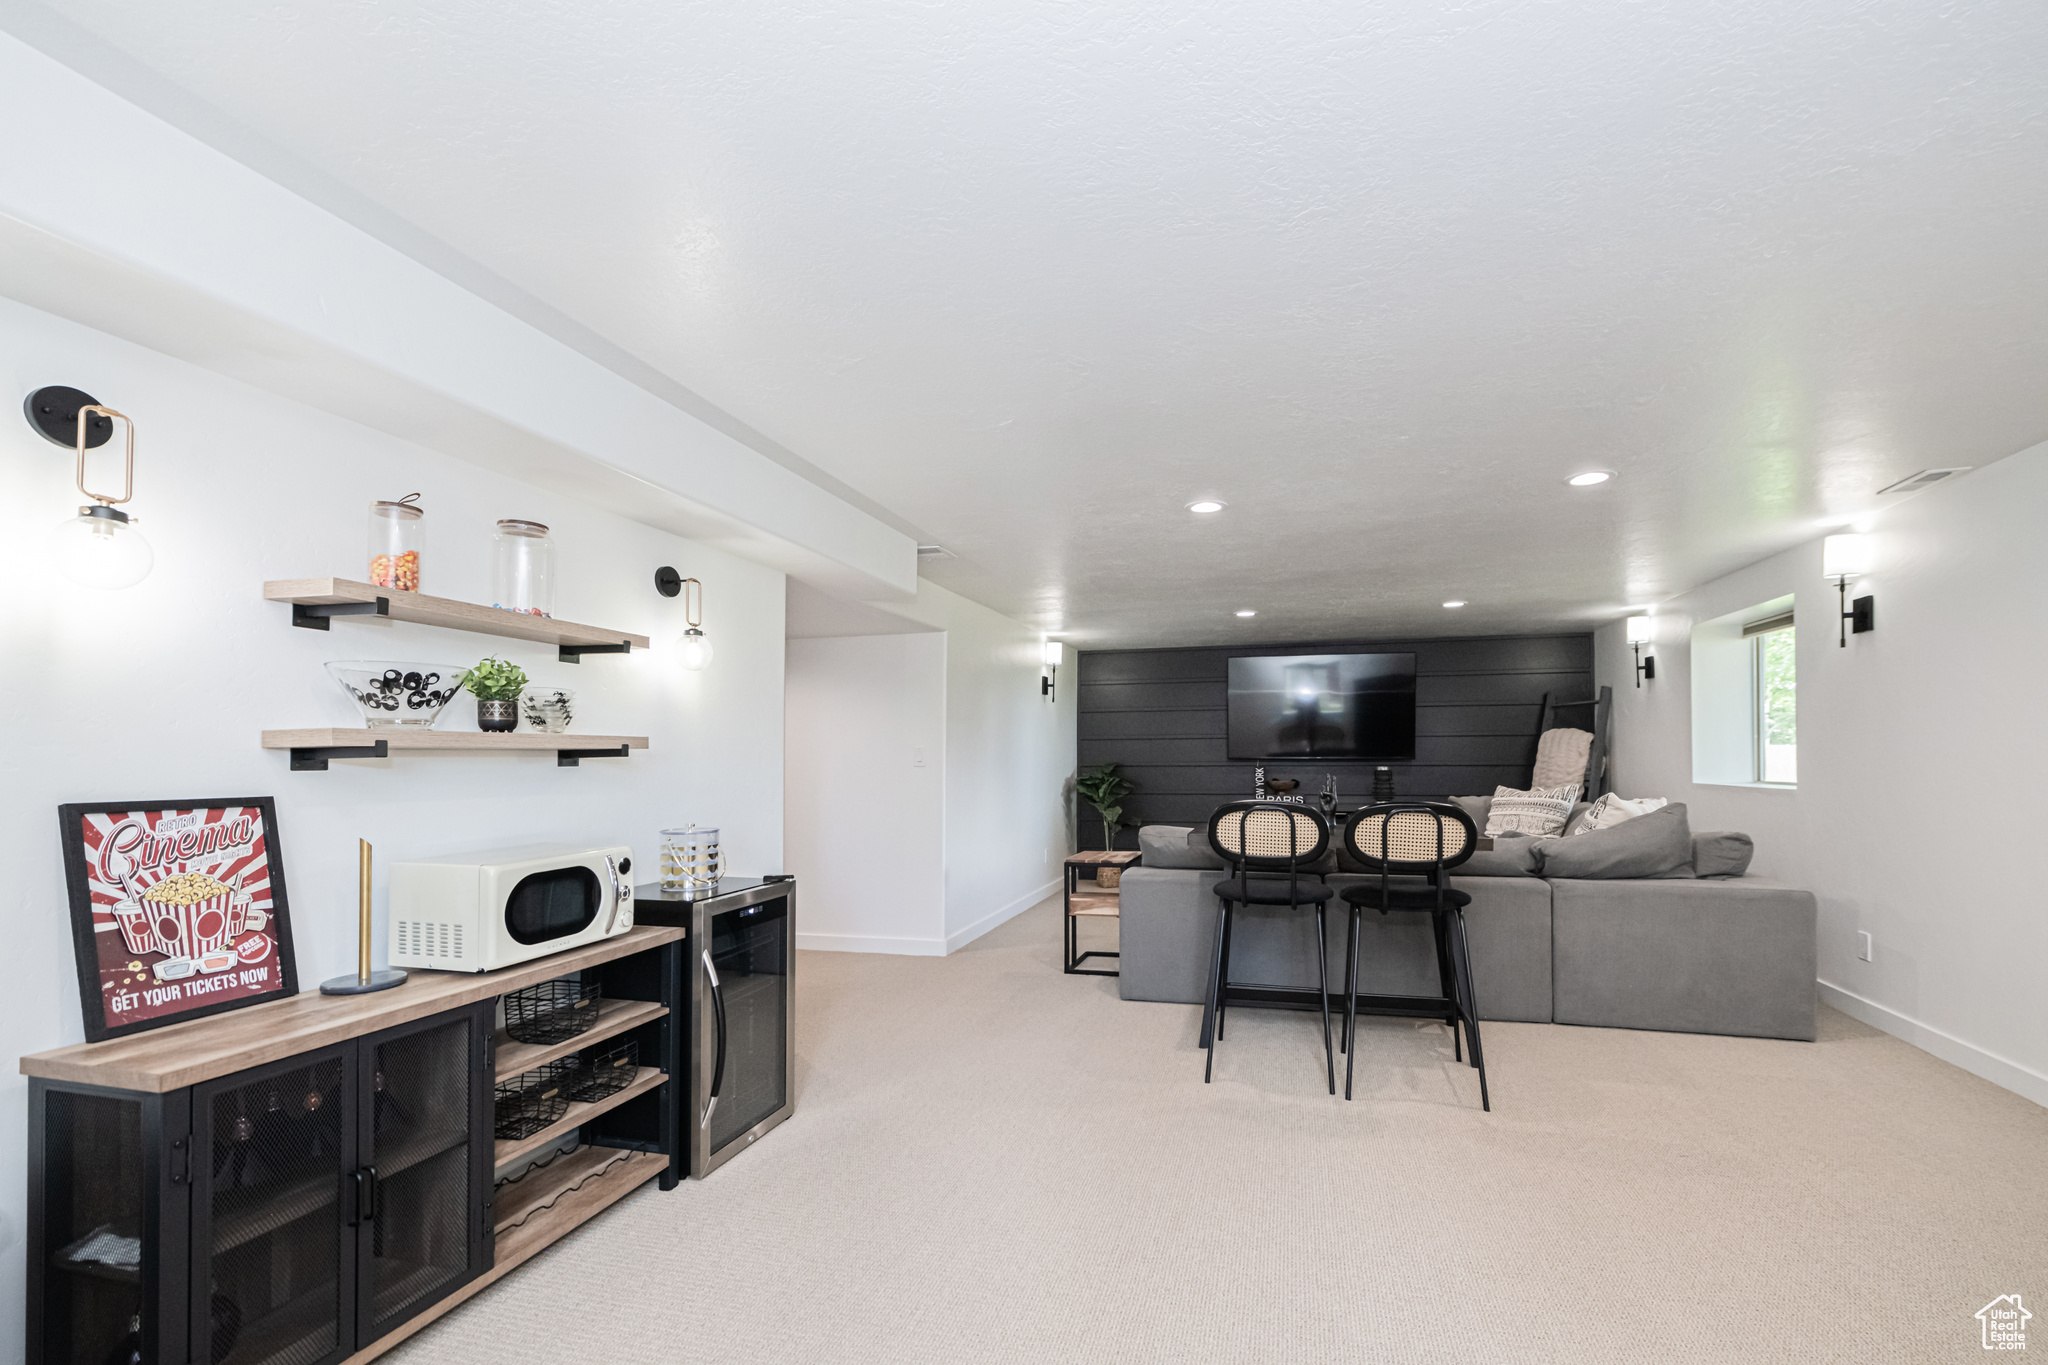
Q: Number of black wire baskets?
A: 3